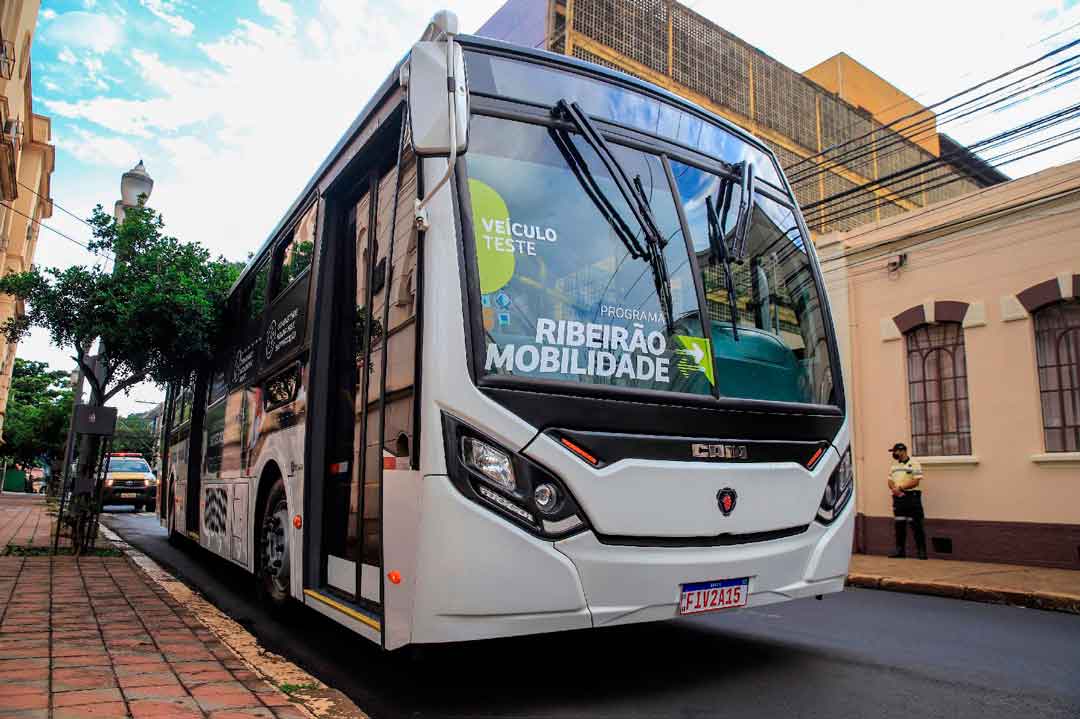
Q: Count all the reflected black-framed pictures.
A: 0